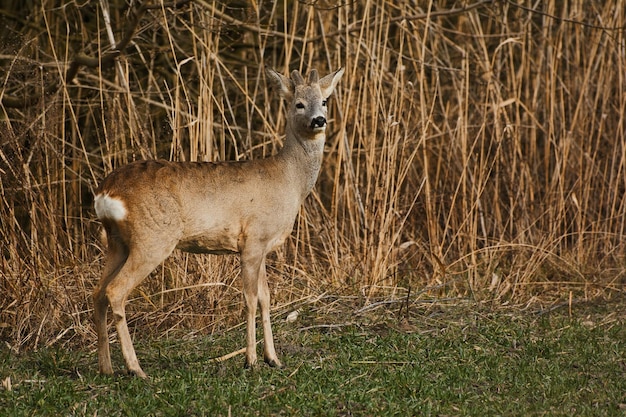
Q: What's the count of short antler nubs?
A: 2